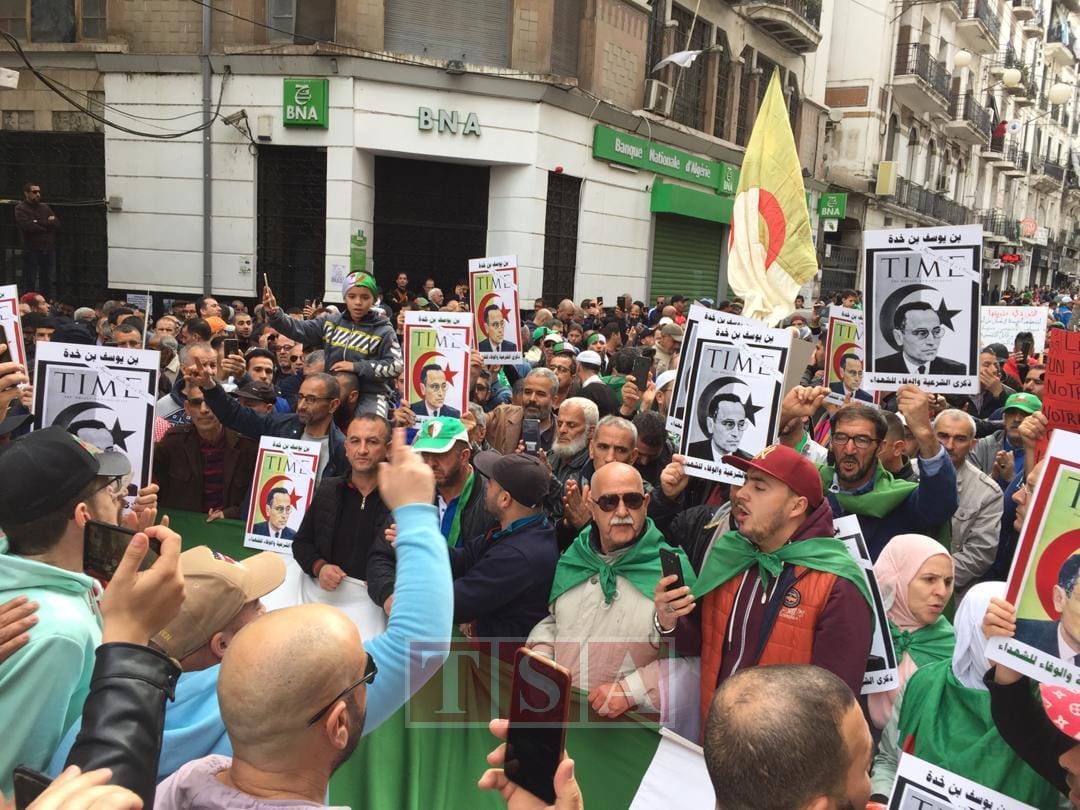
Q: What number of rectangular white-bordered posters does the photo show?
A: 12